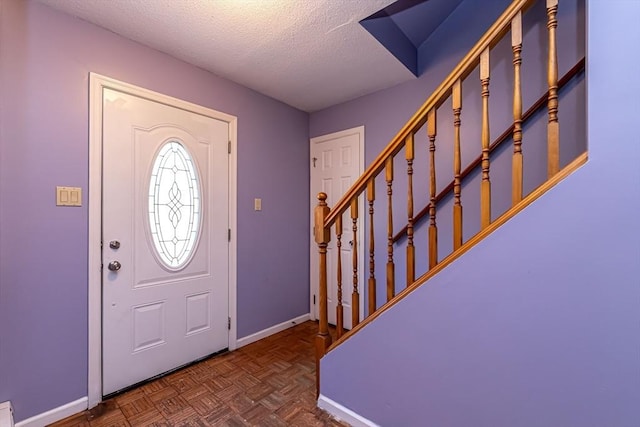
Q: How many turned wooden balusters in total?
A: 10